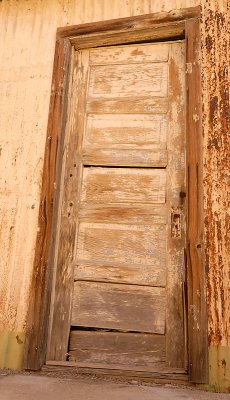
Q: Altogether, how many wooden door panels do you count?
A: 5